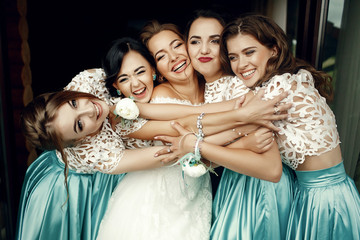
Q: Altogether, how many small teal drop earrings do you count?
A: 2